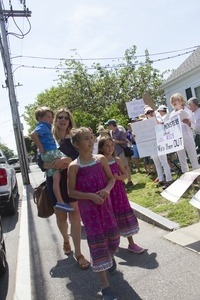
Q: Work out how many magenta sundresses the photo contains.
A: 2